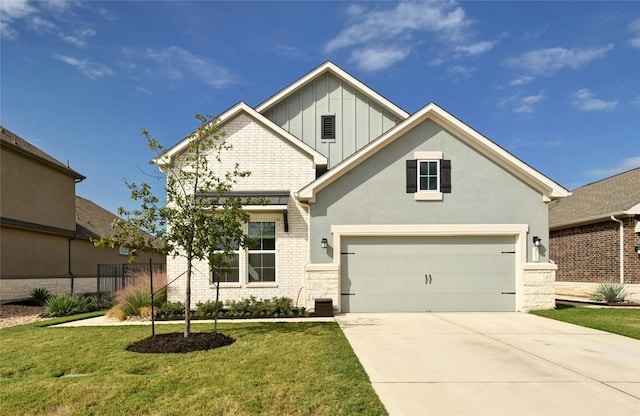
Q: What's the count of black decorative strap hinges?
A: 4